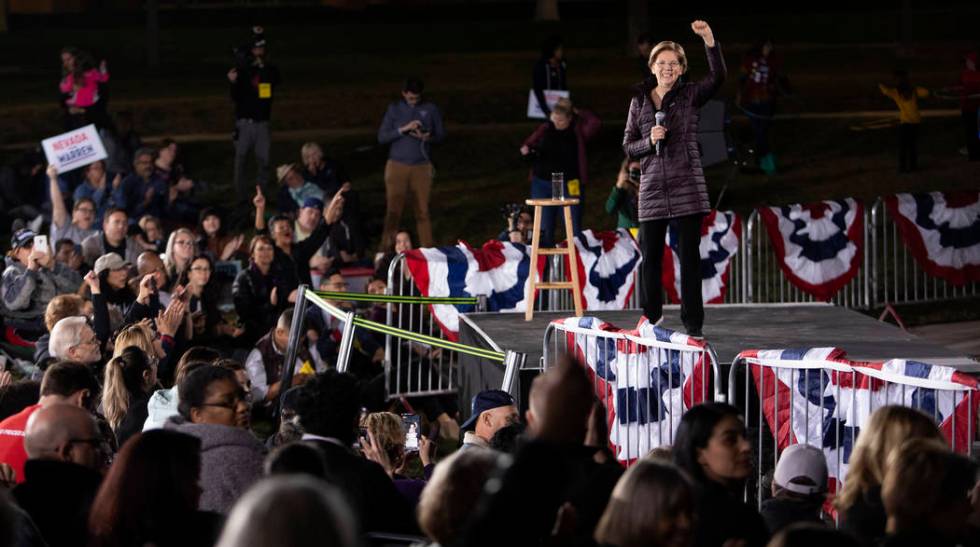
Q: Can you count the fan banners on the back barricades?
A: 5